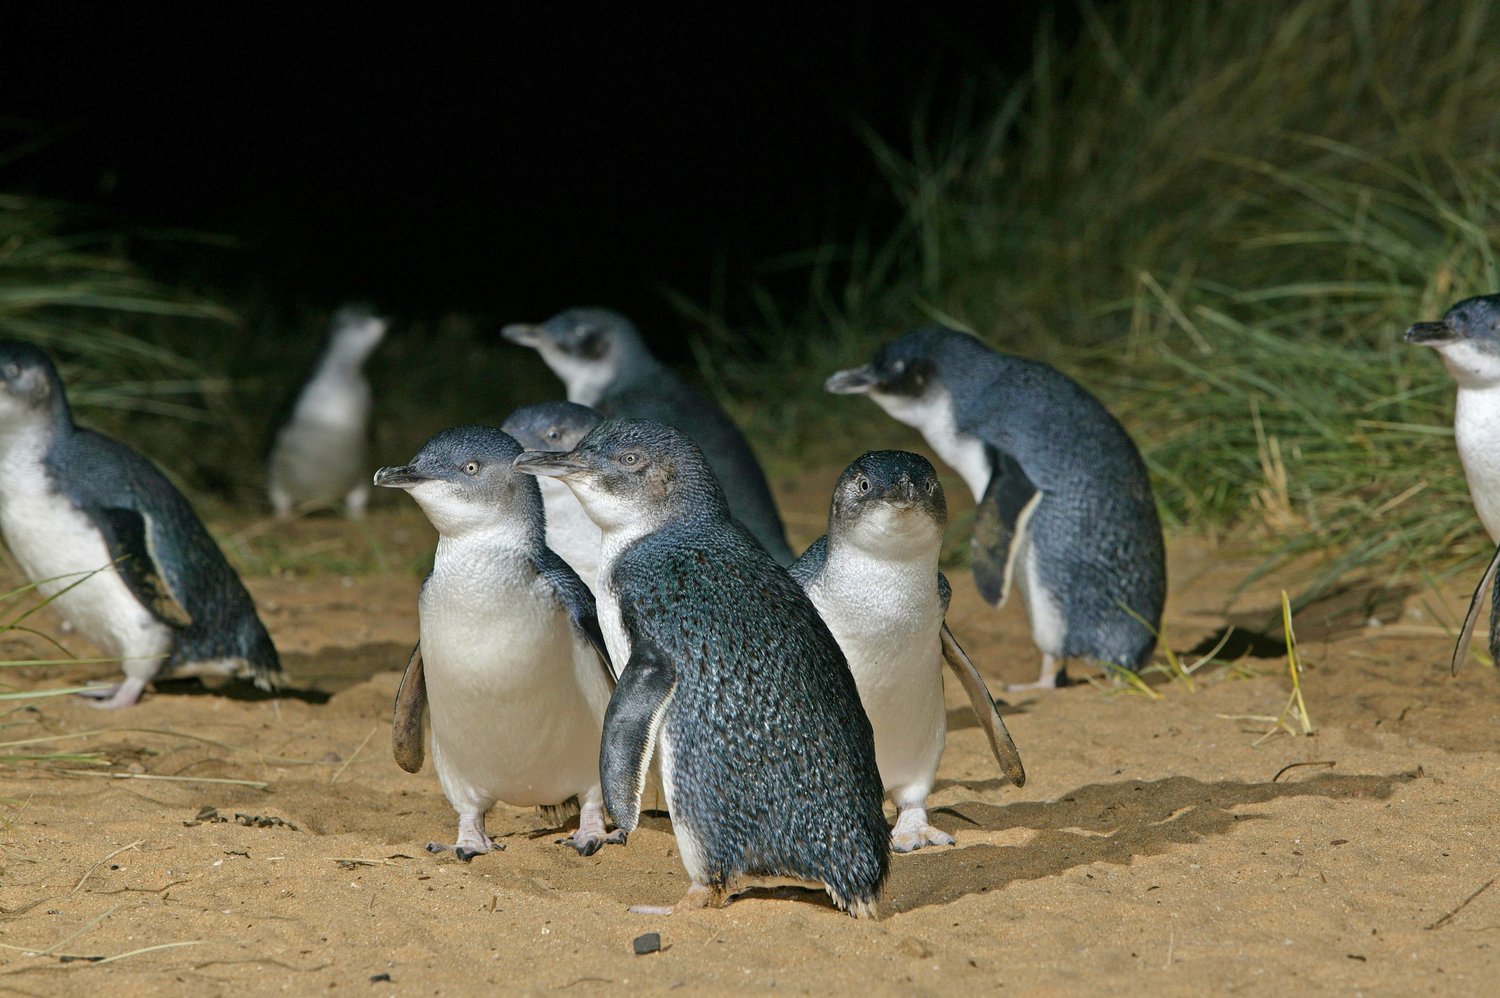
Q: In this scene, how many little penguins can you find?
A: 9